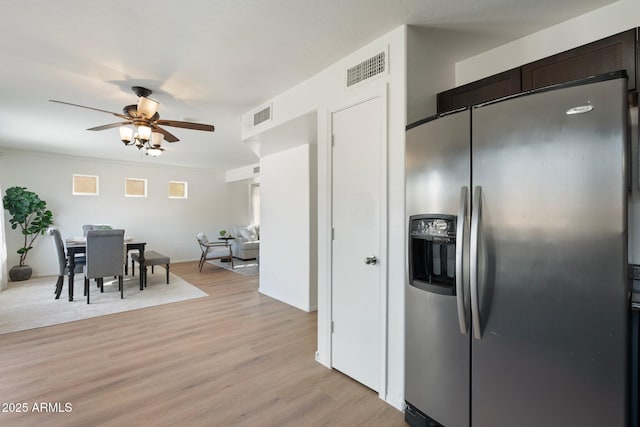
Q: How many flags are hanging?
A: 0